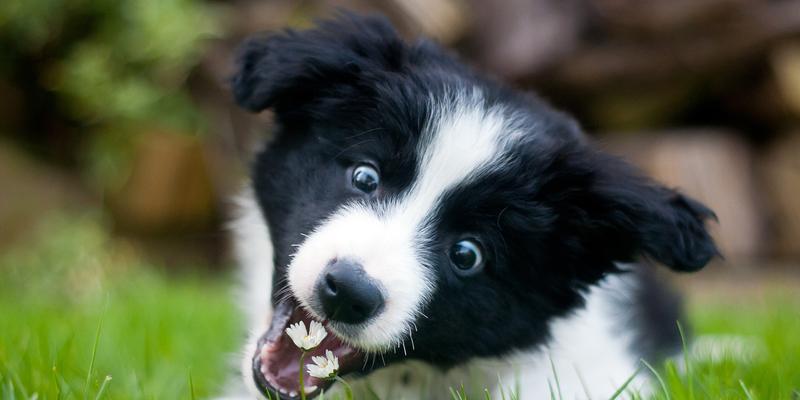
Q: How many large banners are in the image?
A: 0